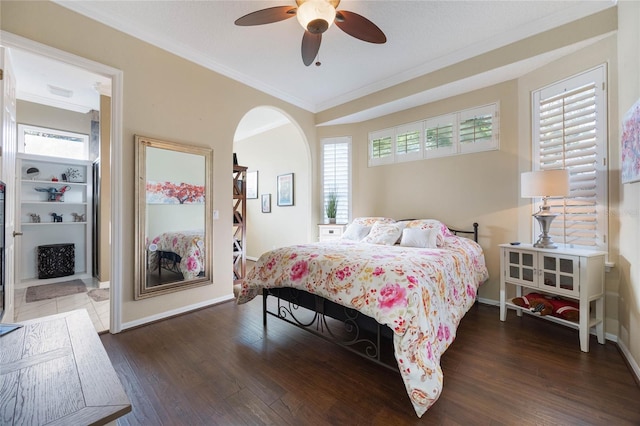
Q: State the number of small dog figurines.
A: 3